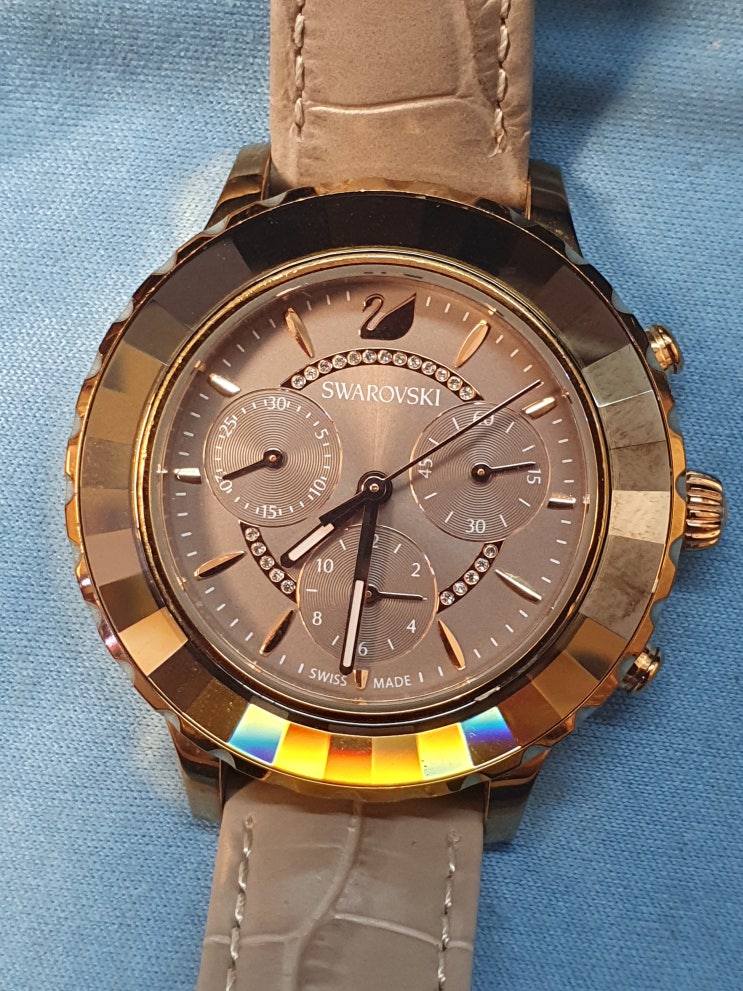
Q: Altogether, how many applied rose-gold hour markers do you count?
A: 11